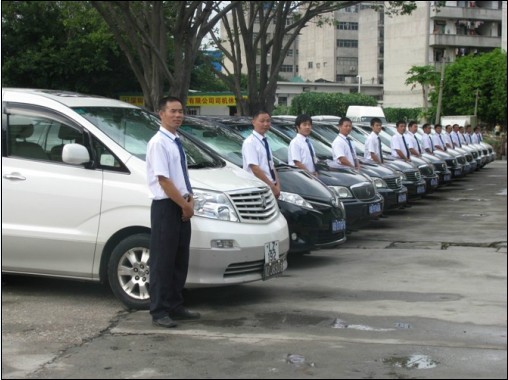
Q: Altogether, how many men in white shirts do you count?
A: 15